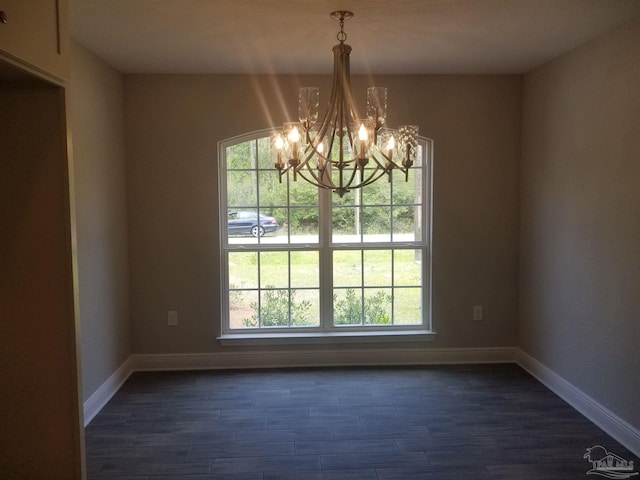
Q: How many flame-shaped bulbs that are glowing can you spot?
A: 5